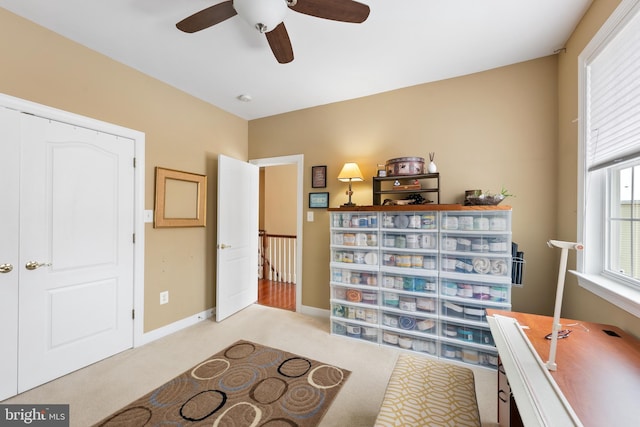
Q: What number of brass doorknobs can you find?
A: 3